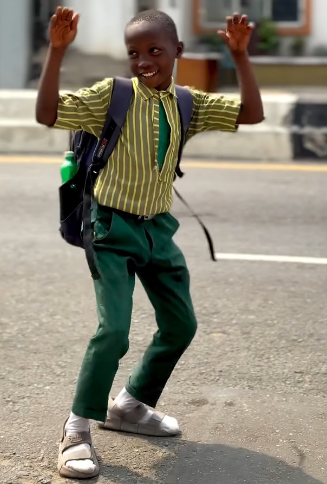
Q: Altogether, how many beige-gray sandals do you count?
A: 2